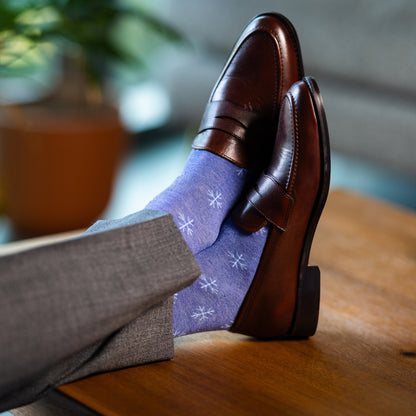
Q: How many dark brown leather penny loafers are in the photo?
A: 2